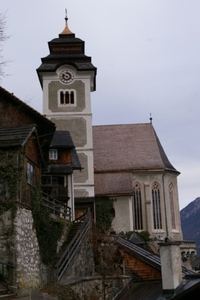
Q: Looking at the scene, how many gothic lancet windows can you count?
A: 3